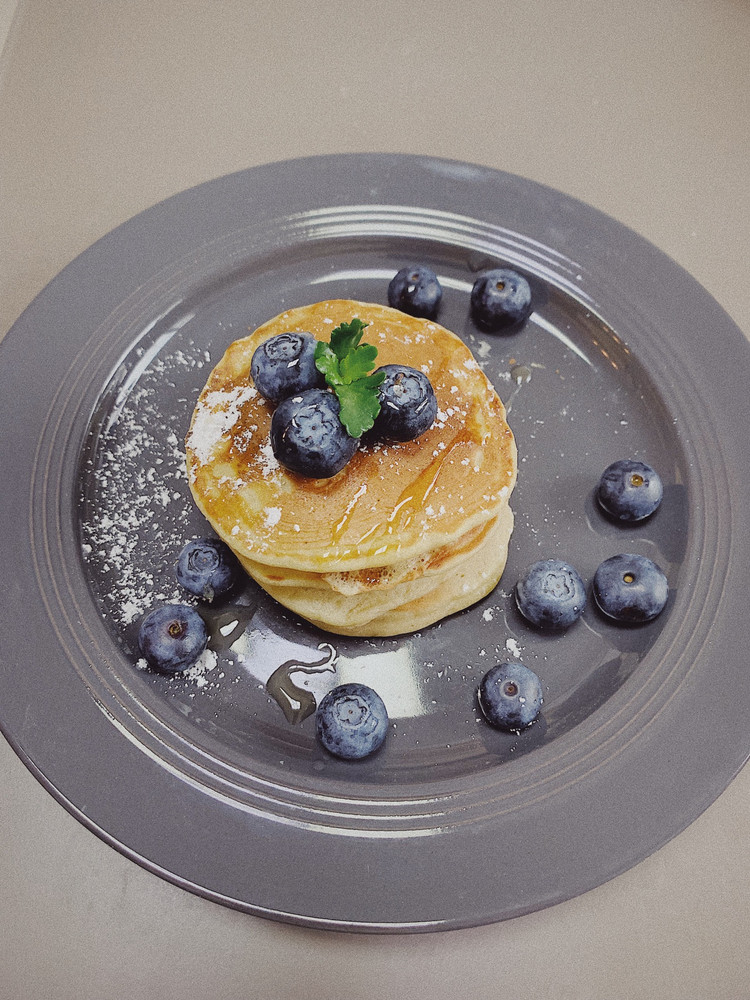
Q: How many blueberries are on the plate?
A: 12